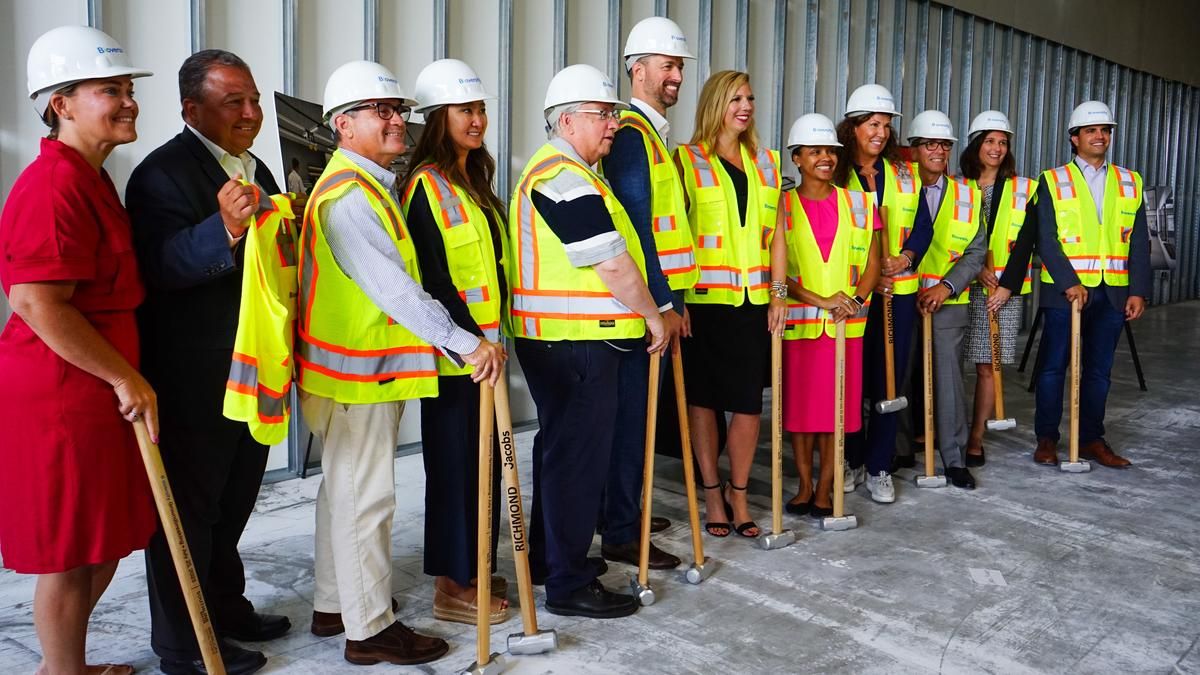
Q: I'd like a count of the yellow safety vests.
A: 11